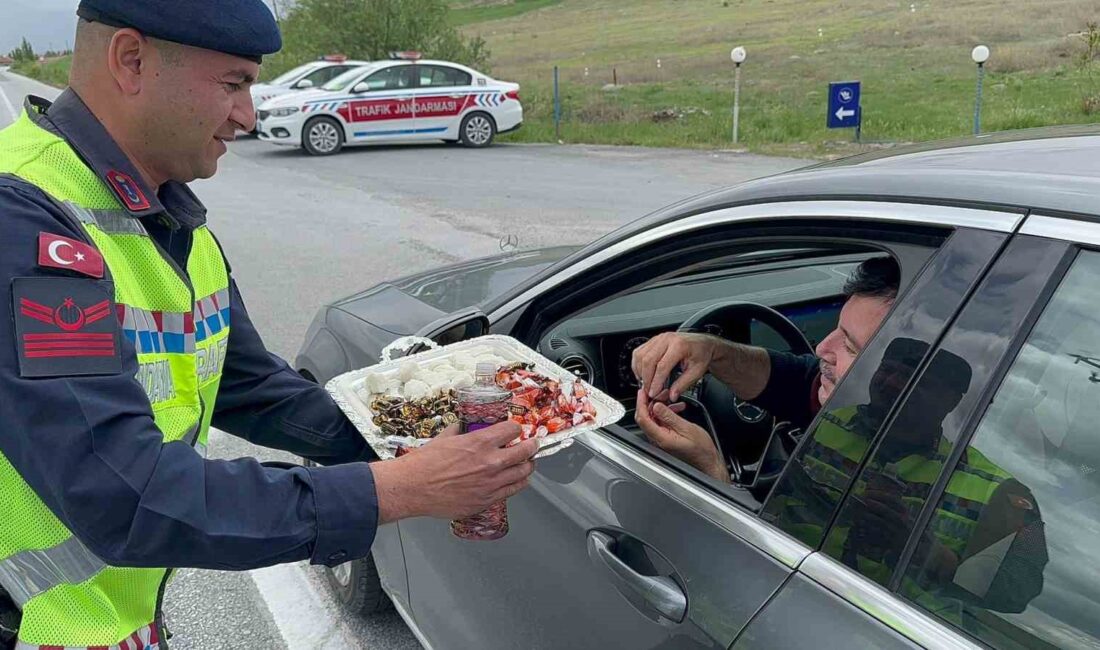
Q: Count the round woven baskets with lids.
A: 0